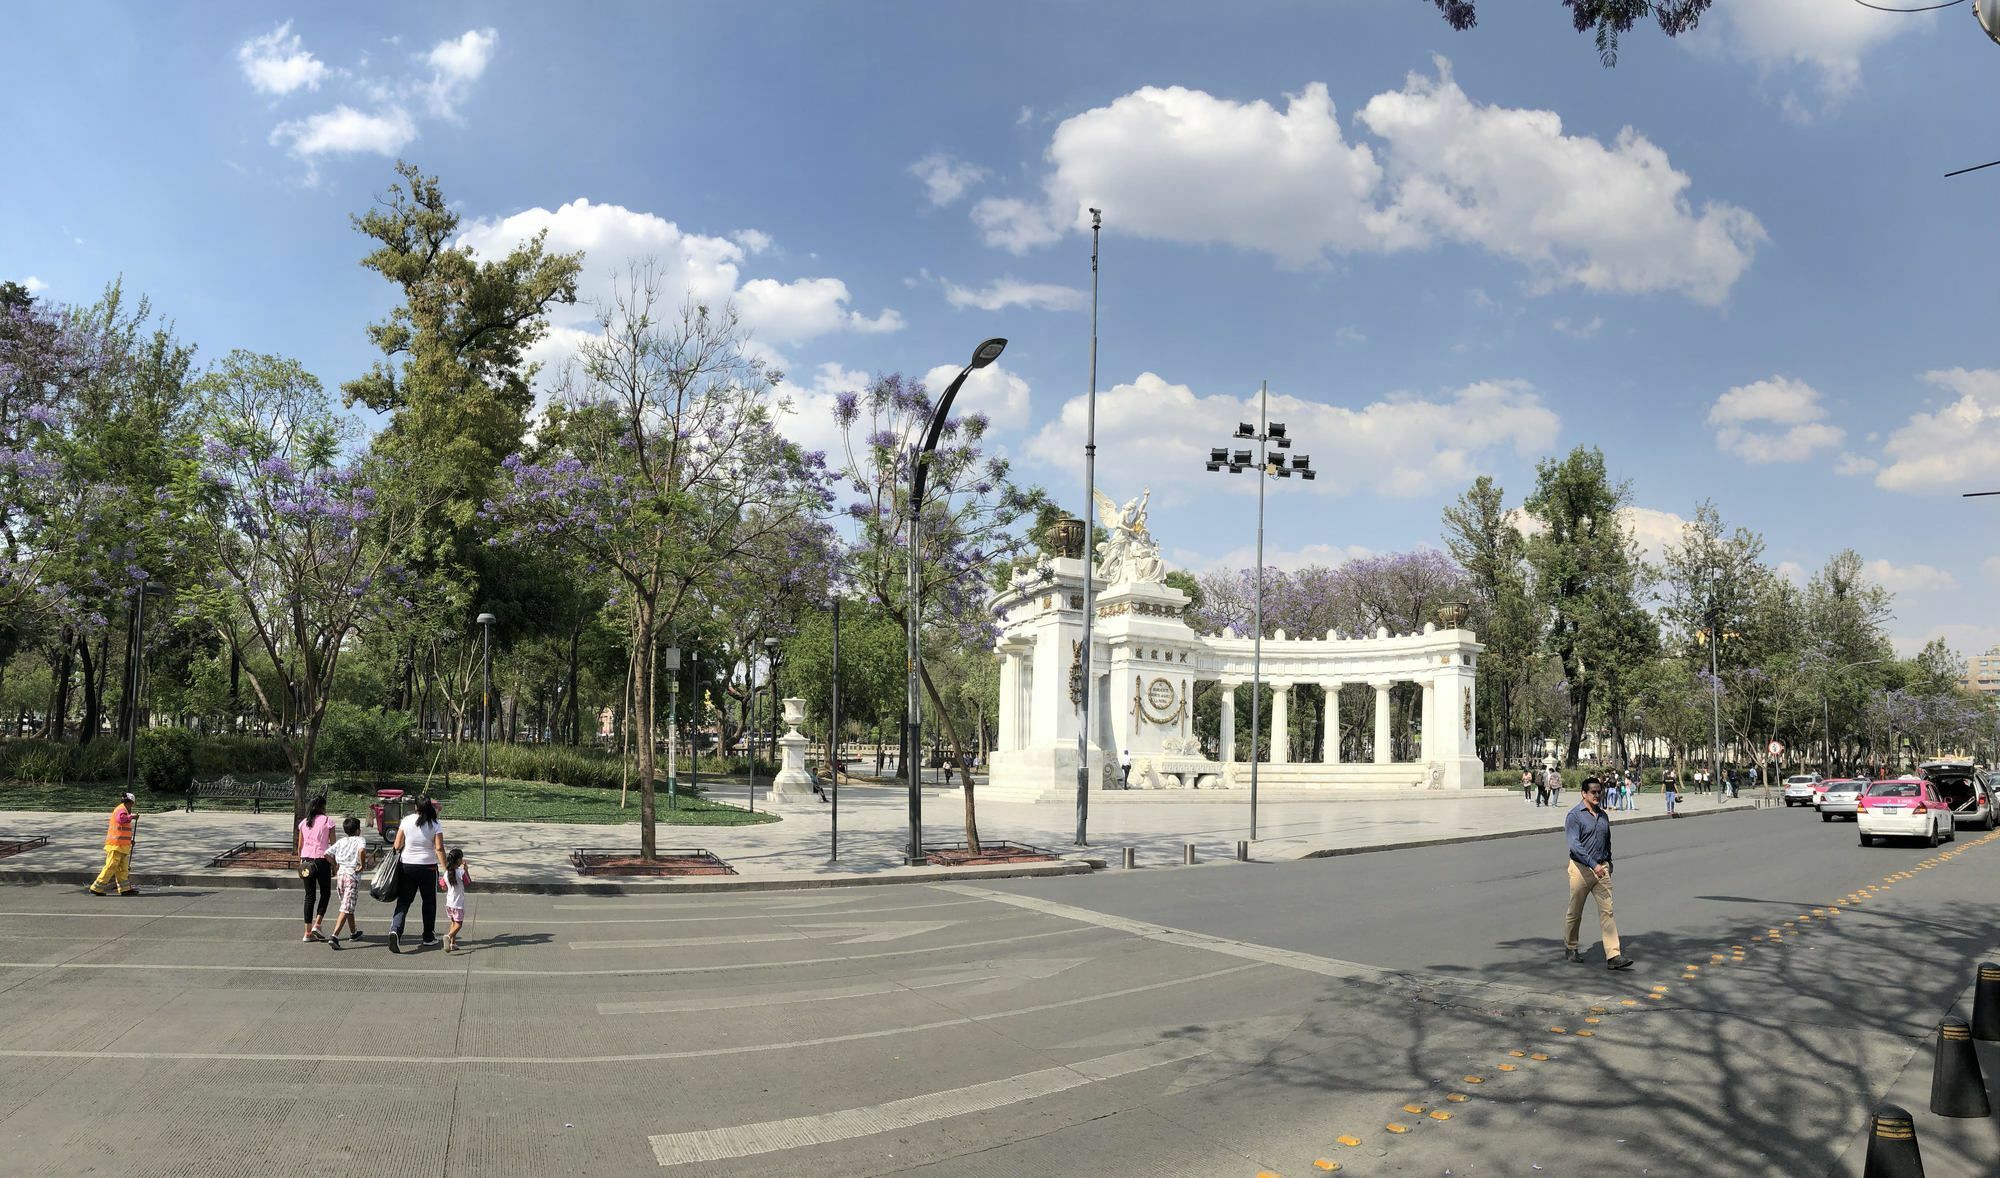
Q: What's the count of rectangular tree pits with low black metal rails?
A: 4